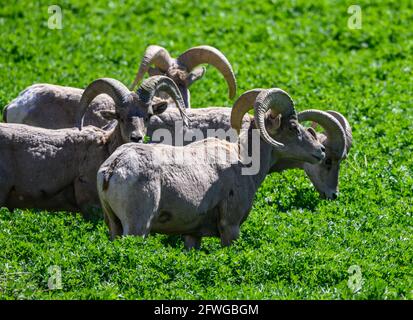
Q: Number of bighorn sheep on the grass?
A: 4